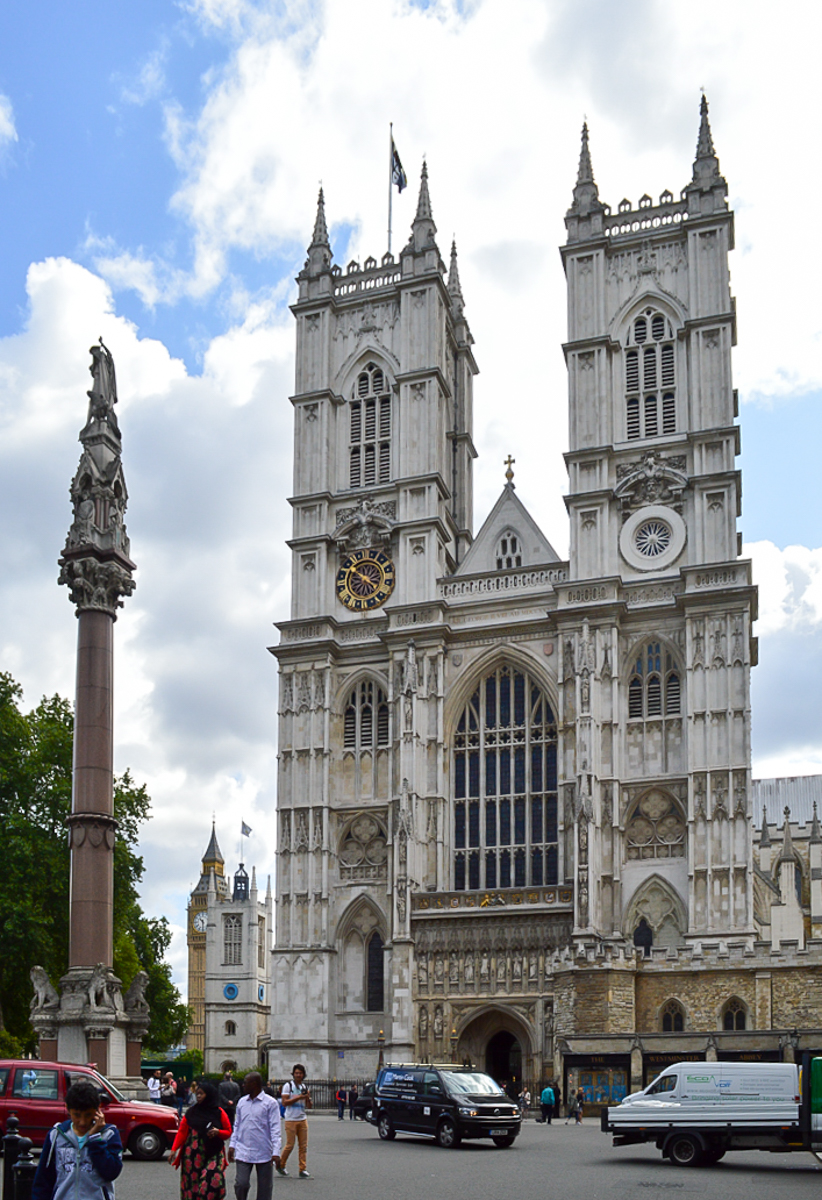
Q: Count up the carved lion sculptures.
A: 3